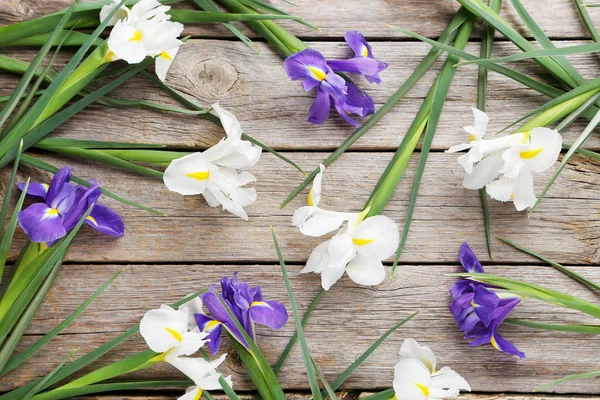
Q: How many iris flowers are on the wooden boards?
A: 10